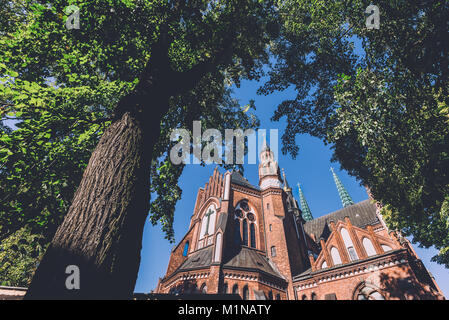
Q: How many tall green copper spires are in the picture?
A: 2